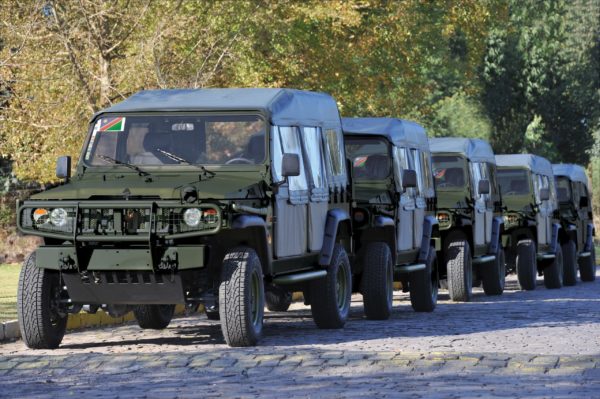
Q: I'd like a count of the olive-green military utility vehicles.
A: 5